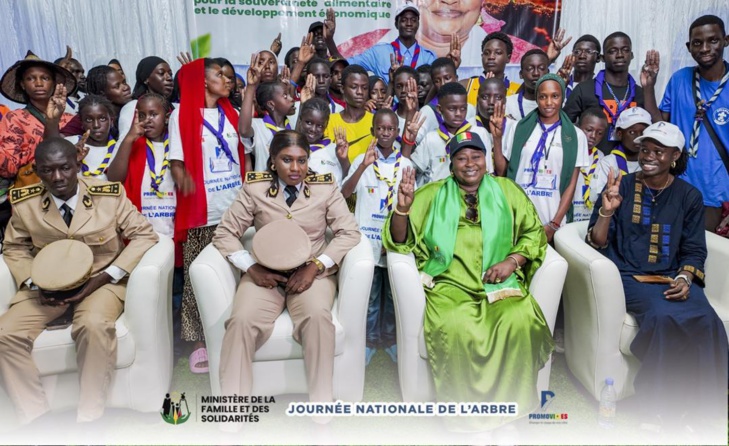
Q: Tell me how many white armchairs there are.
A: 4